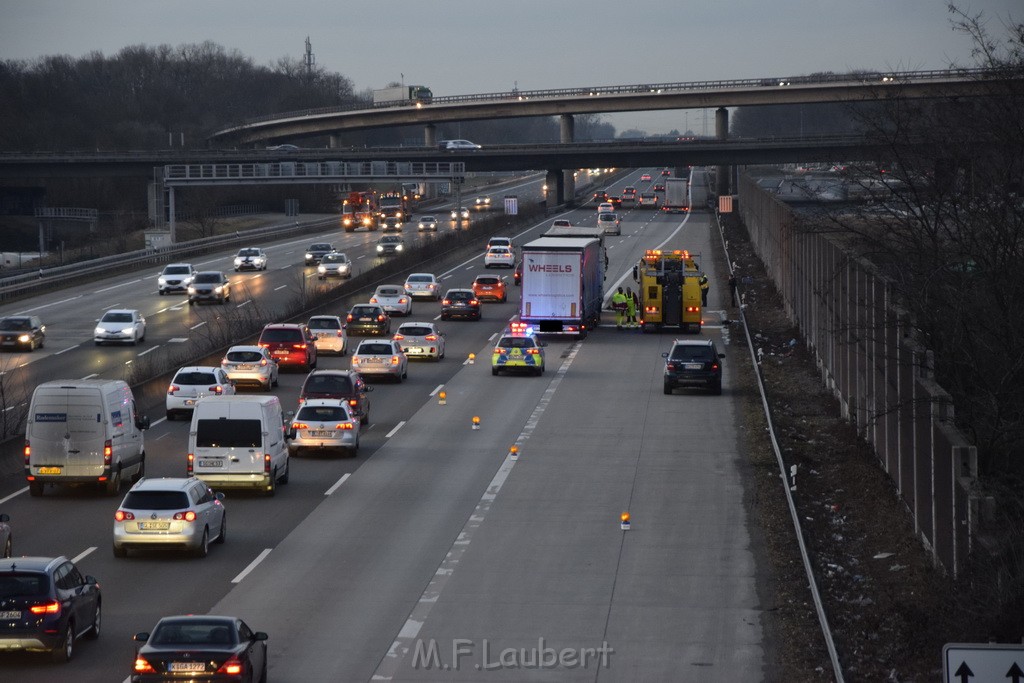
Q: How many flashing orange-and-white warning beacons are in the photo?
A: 5